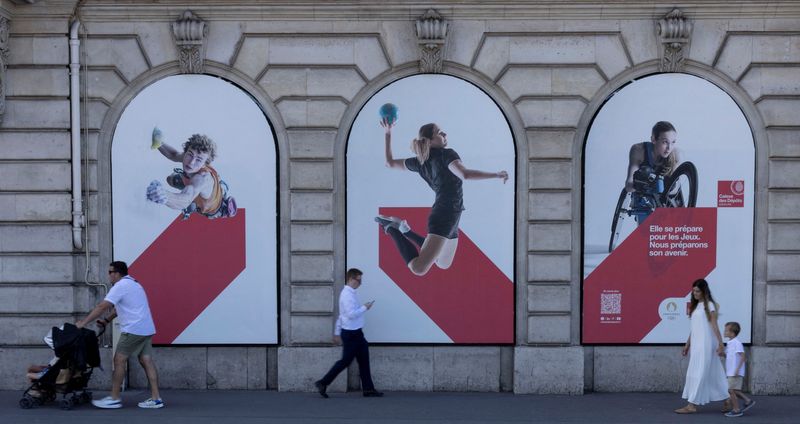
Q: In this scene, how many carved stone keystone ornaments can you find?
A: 3